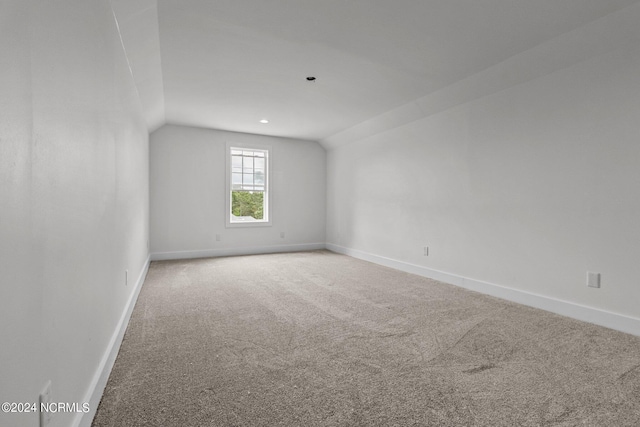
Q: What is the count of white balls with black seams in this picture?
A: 0